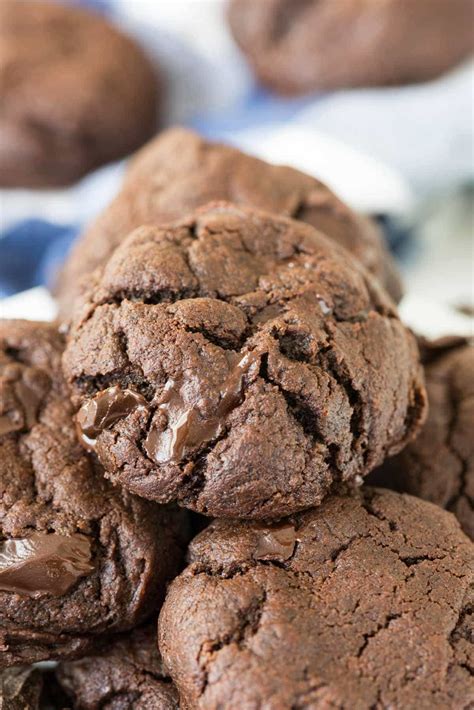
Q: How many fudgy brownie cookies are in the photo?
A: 8